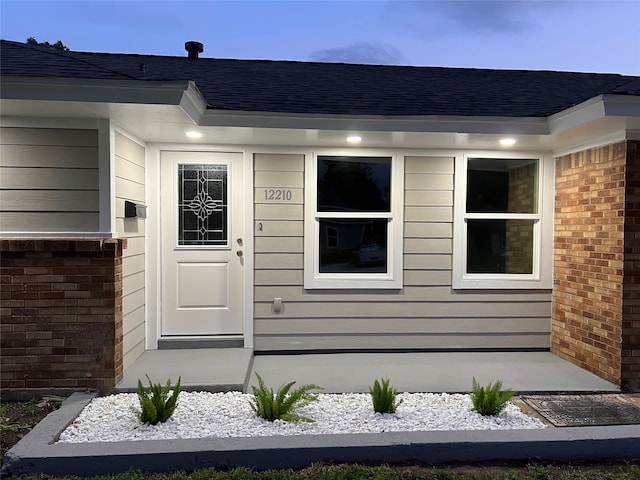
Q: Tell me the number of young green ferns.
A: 4